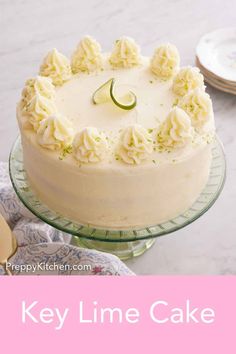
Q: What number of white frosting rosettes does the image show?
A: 12